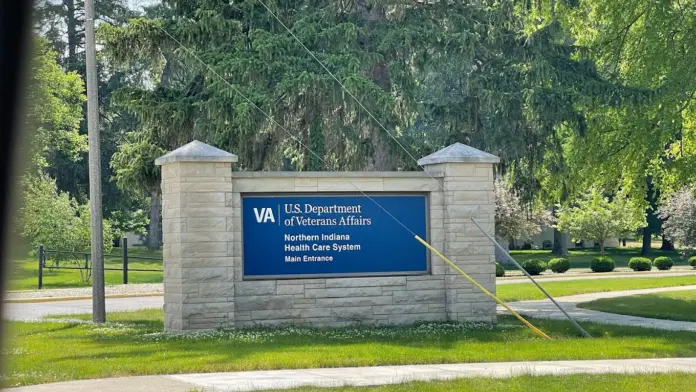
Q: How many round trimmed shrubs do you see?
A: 7